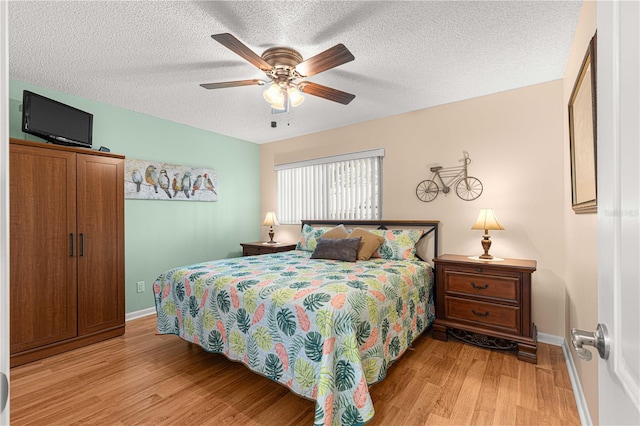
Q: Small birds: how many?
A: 7